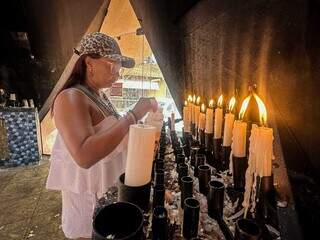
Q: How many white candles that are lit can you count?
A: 10